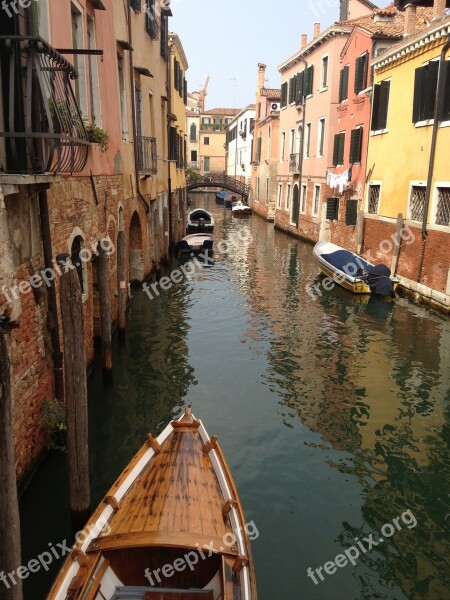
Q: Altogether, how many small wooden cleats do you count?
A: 6